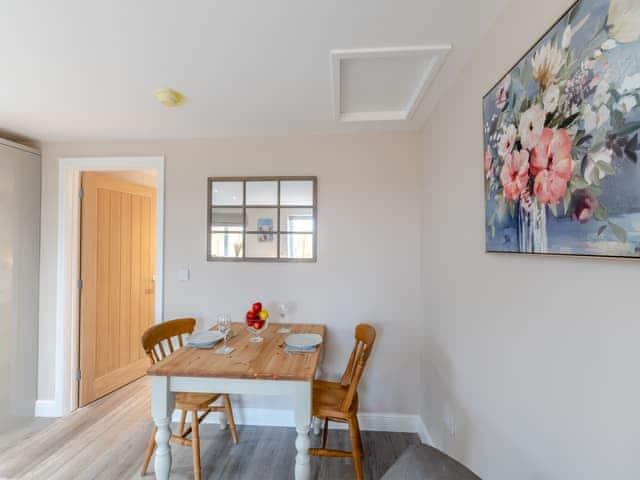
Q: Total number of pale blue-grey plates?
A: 2